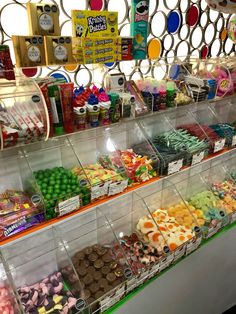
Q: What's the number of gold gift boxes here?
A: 3